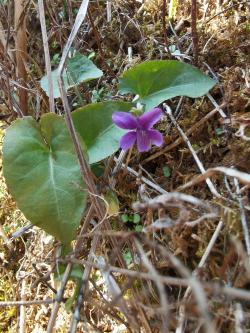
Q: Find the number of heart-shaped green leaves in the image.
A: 4